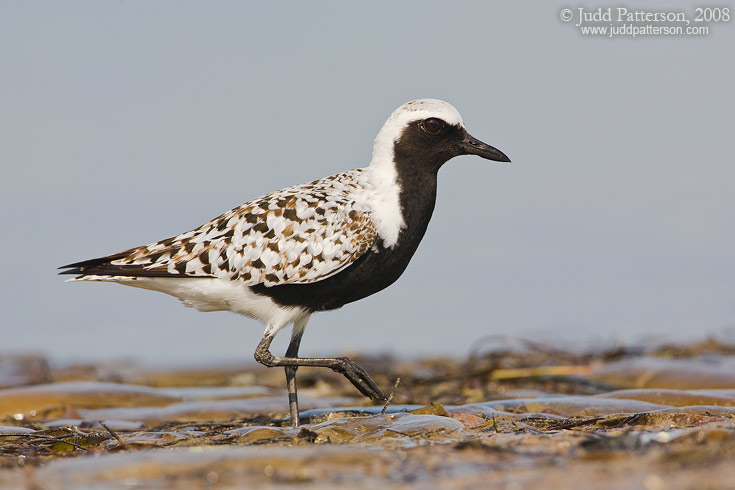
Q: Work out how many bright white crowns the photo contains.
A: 1